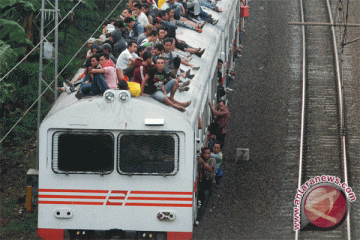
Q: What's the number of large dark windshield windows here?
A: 2